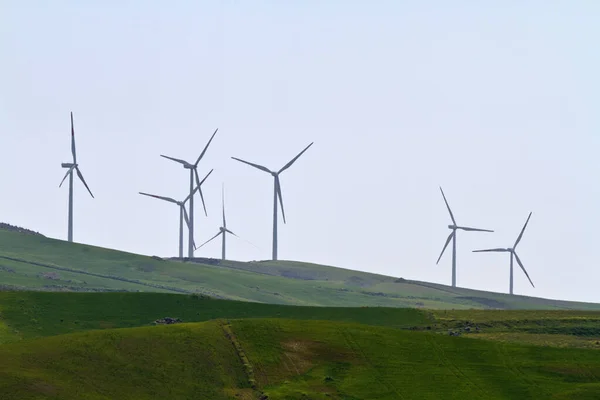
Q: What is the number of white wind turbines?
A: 7